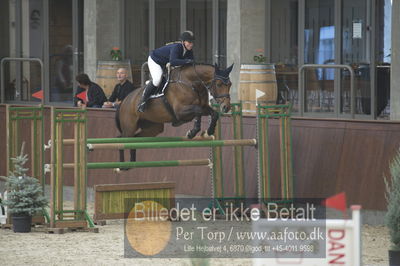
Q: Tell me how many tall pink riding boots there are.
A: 0